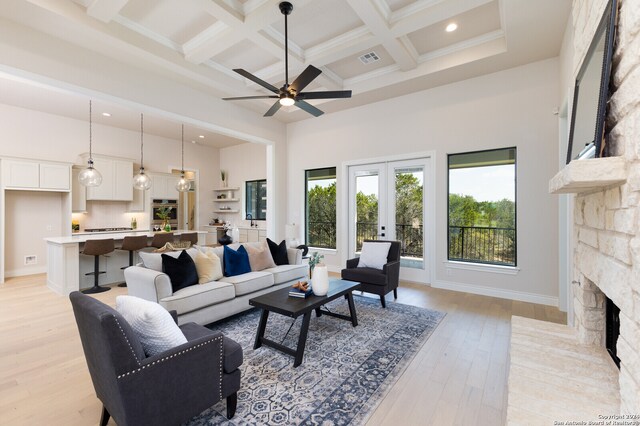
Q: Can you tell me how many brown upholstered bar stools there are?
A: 4